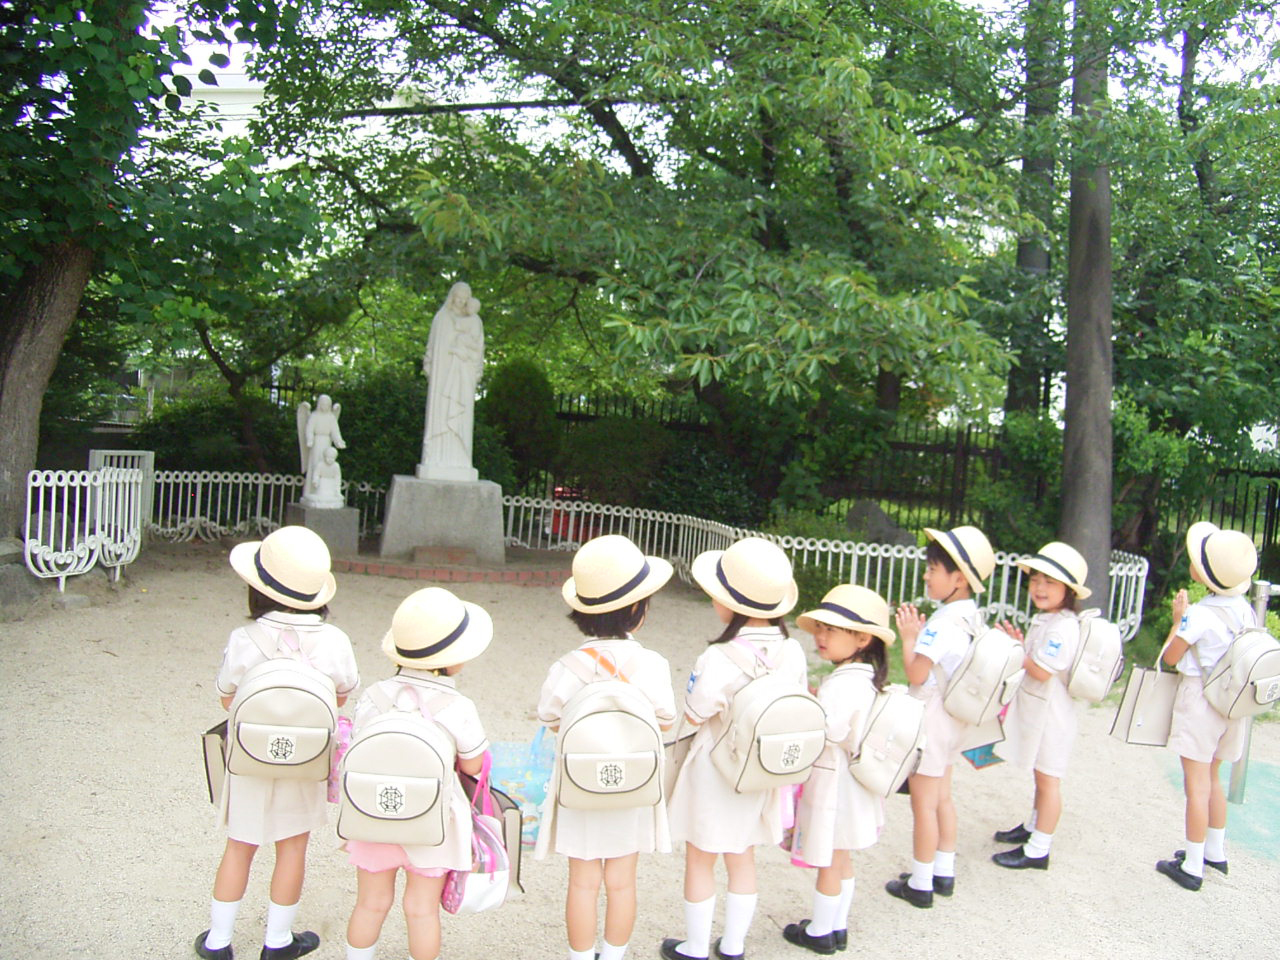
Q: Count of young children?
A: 8